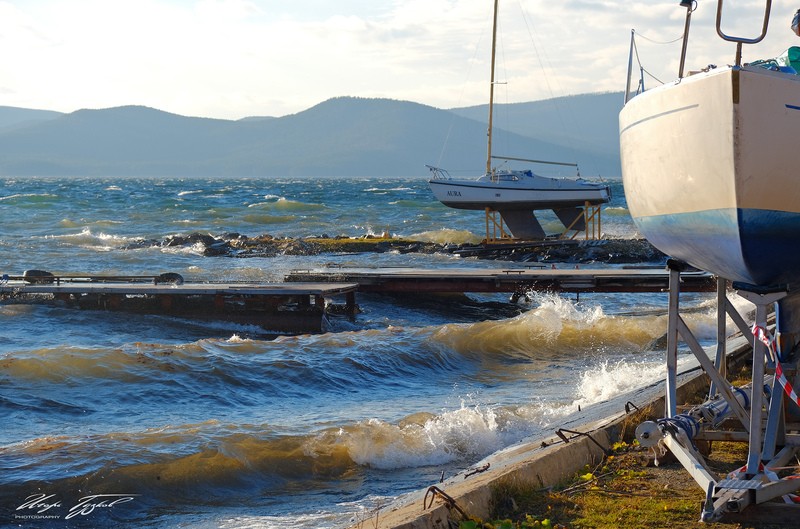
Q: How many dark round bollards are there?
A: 2